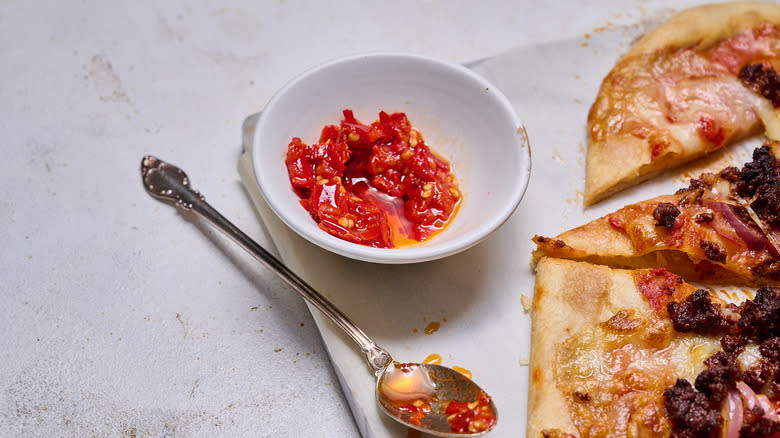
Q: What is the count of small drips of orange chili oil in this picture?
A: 3